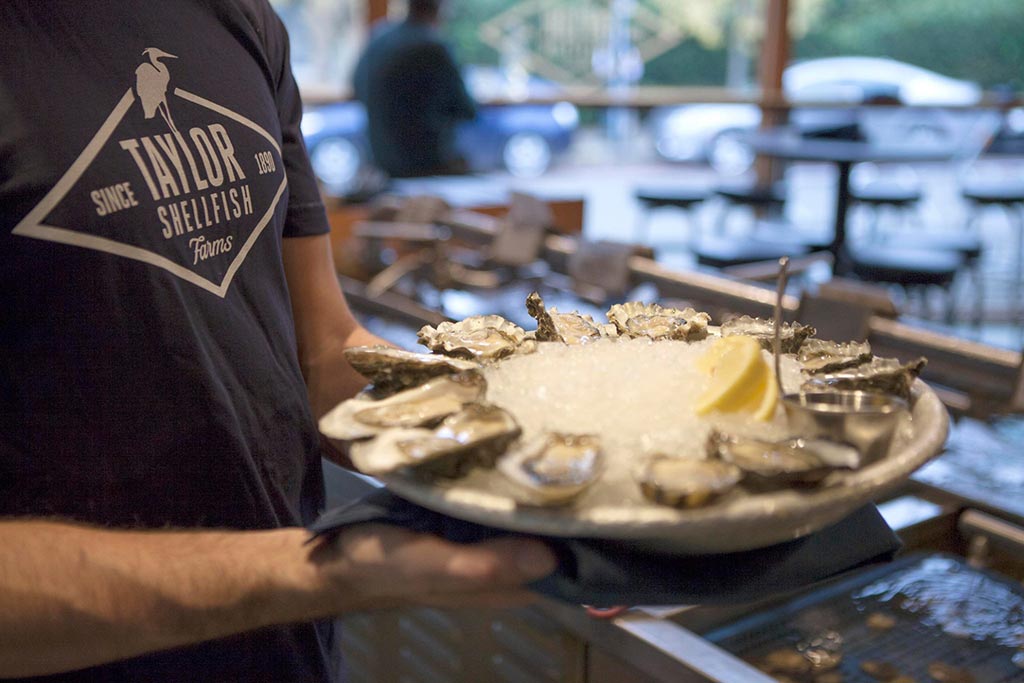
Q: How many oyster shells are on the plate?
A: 12